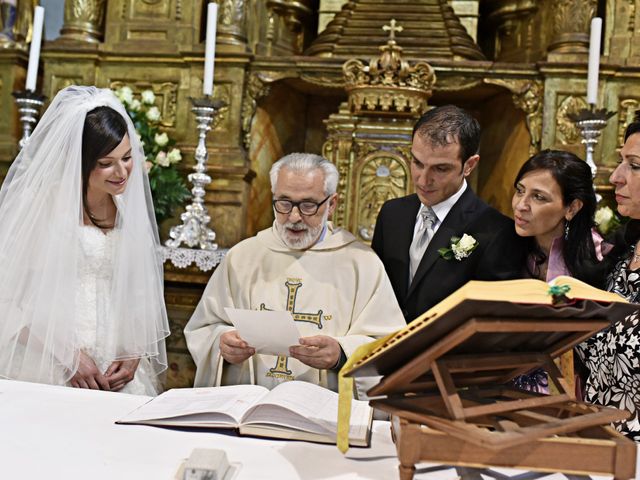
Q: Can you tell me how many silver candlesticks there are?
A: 3